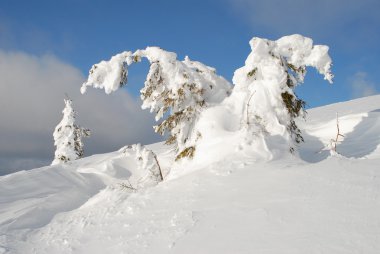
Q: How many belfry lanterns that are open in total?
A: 0